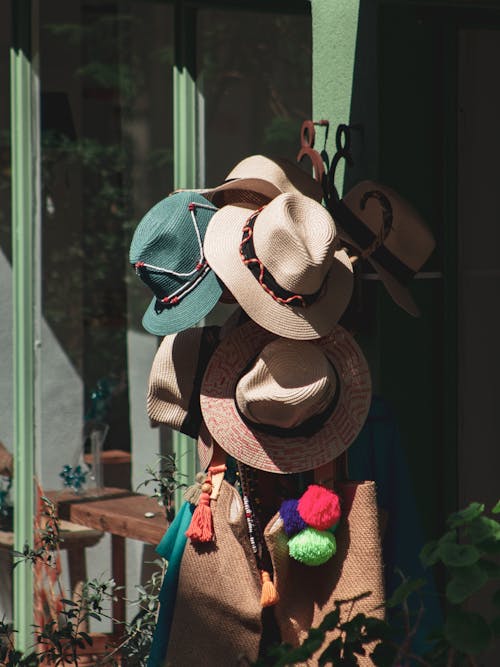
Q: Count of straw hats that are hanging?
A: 6